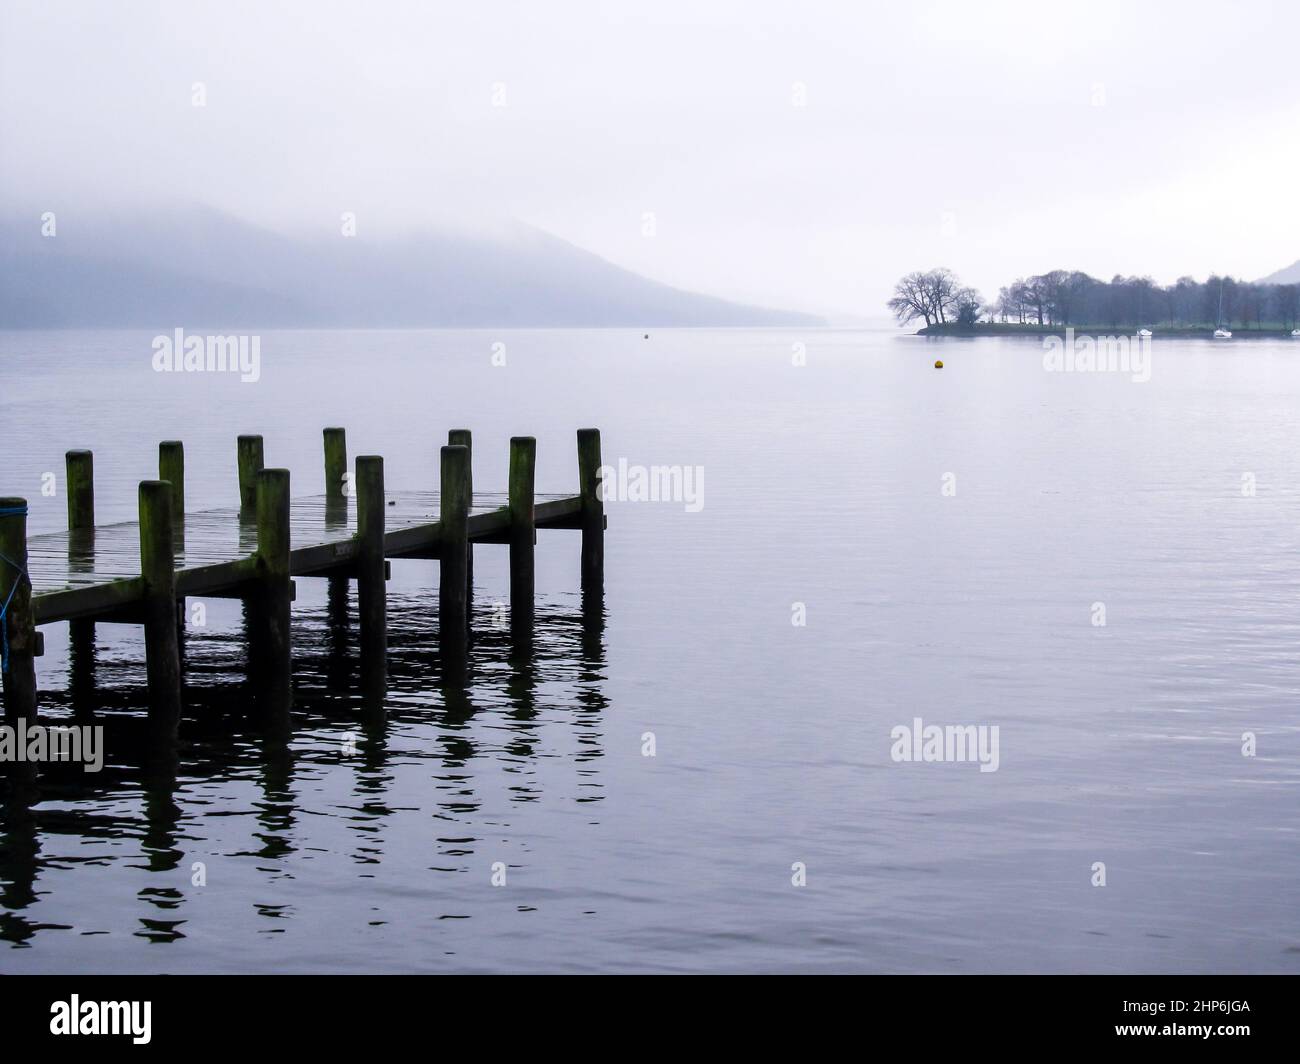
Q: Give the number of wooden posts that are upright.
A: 12